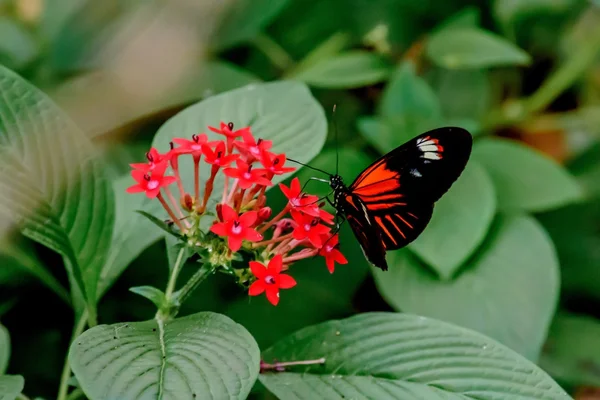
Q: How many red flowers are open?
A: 15